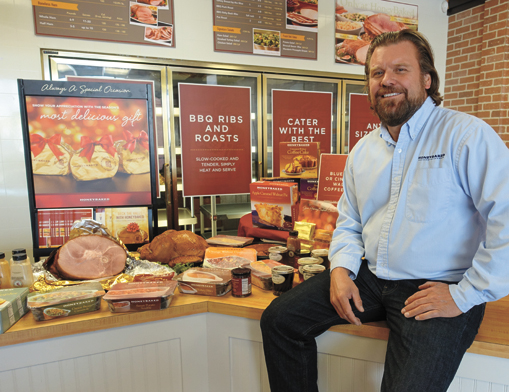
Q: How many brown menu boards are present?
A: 2